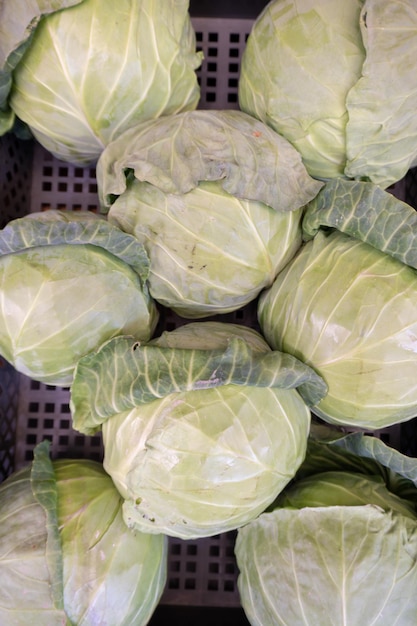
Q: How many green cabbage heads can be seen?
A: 8